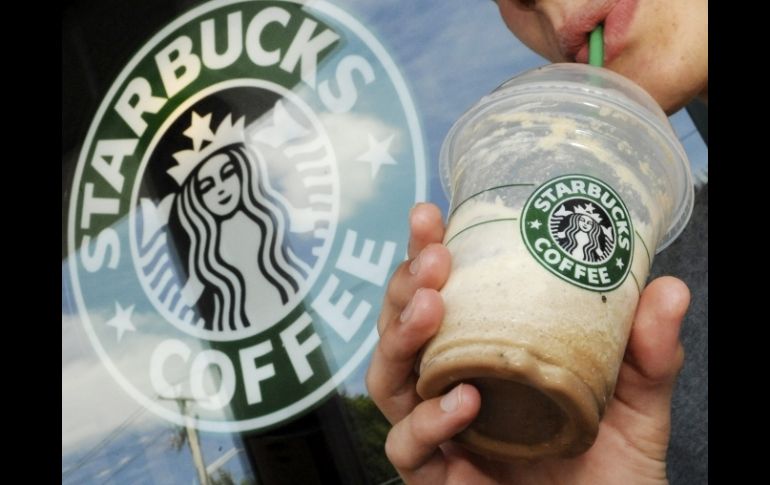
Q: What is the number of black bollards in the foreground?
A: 0